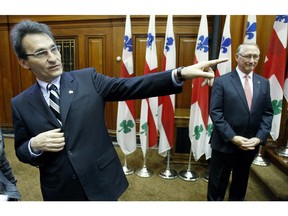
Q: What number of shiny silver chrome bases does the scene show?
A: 7